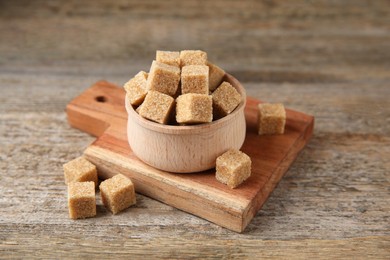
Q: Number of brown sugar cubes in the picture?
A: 14